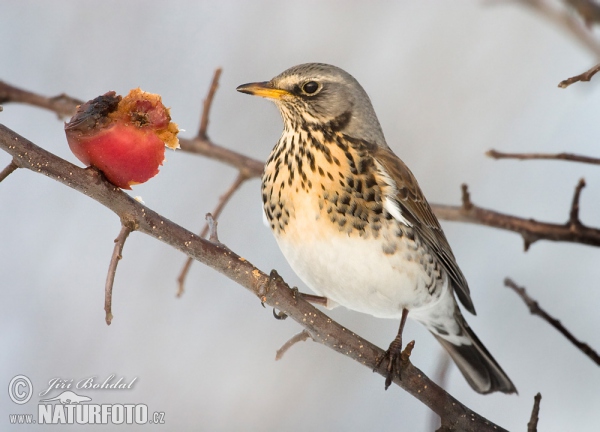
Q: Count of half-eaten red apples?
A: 1